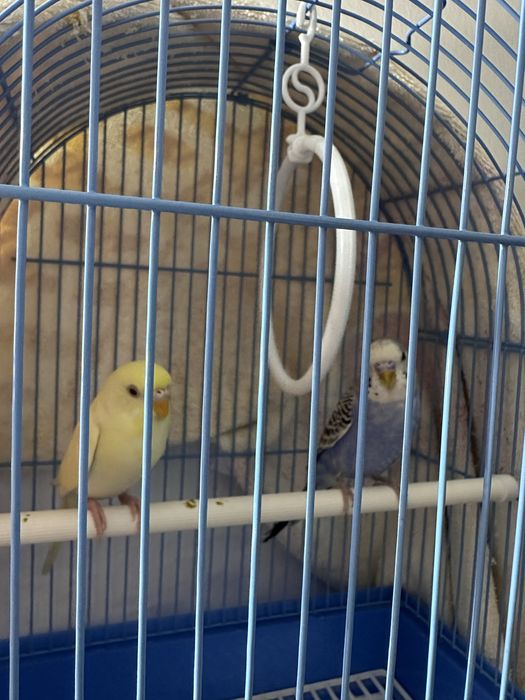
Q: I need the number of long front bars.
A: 11